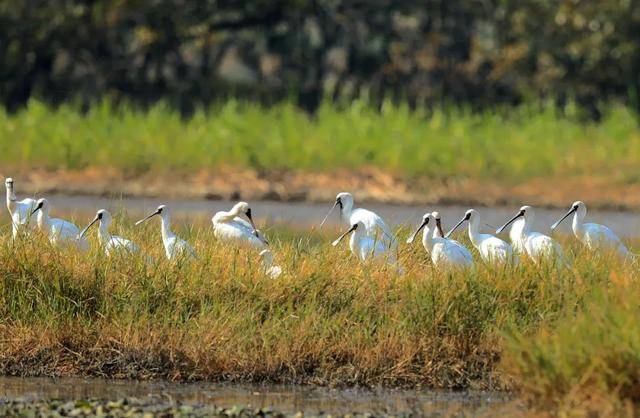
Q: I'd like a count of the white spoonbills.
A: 13